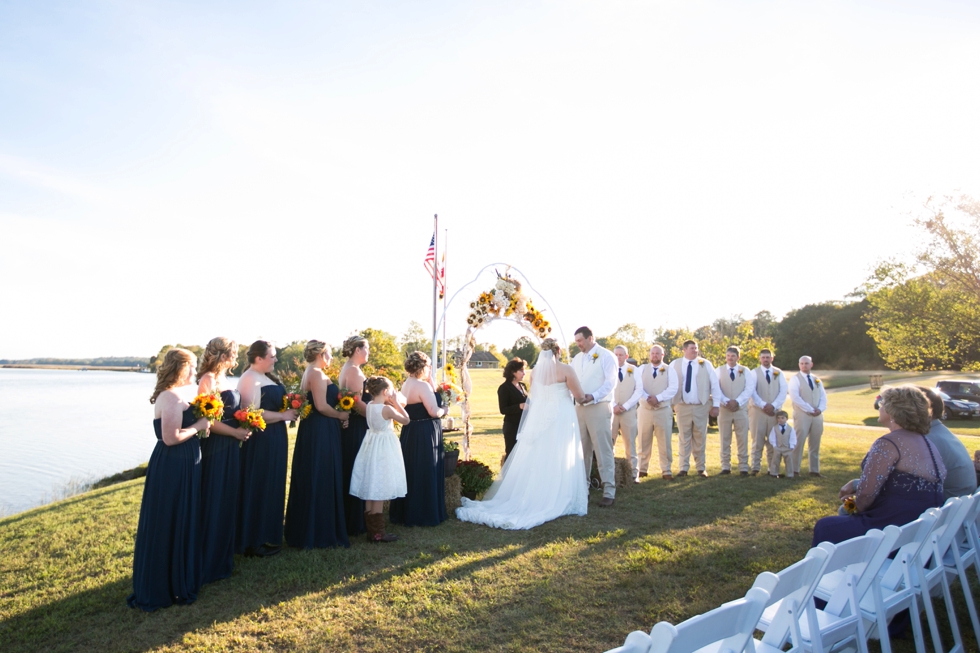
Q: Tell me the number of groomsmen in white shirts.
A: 6